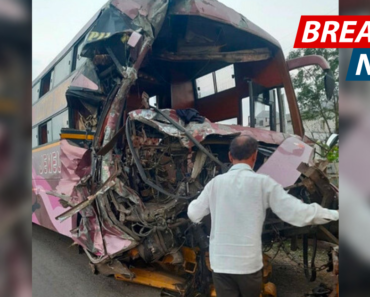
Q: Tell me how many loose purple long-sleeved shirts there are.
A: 0